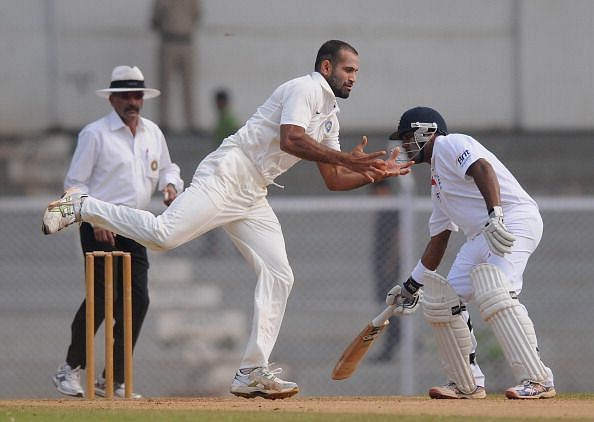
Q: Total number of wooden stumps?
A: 3